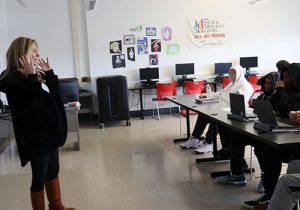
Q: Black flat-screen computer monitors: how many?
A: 4